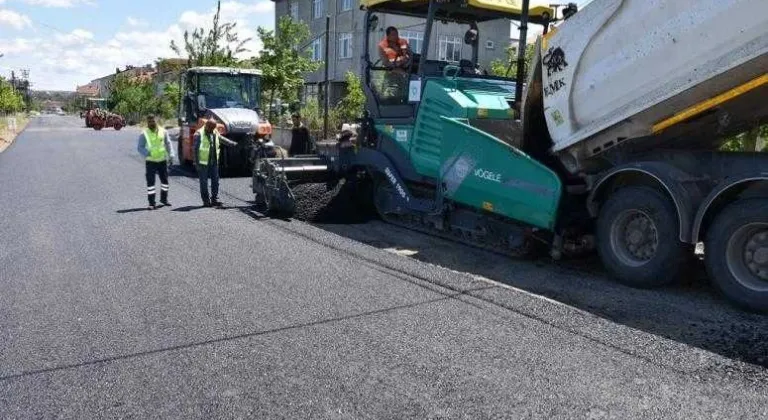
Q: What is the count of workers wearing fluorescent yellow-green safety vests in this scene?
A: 2